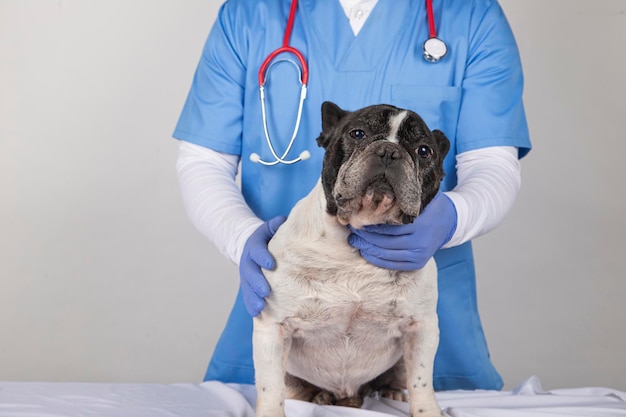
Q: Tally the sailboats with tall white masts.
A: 0